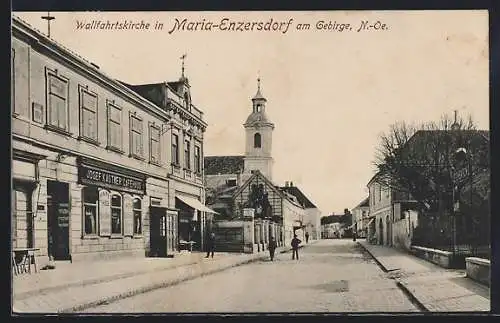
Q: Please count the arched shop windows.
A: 3